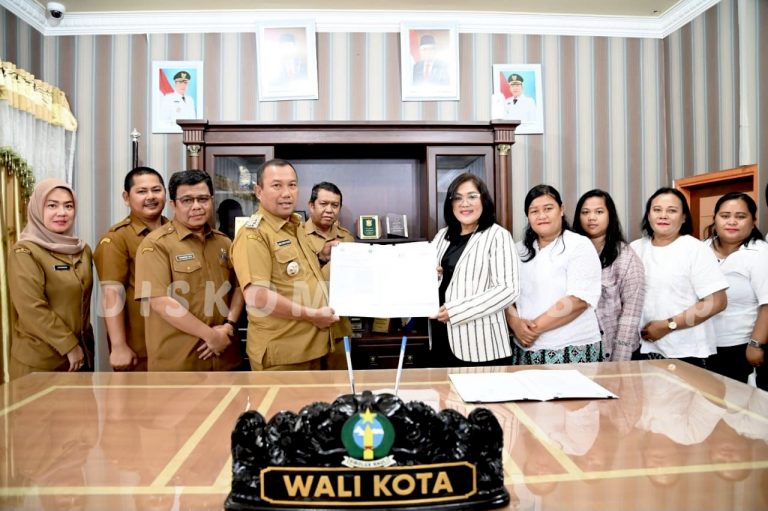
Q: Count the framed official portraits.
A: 4